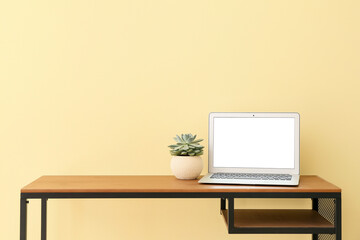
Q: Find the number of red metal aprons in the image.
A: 0